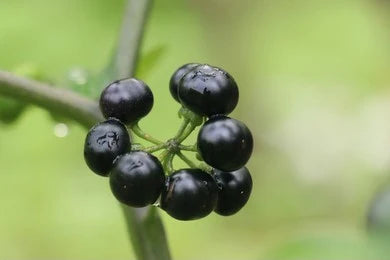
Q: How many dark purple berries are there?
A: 8